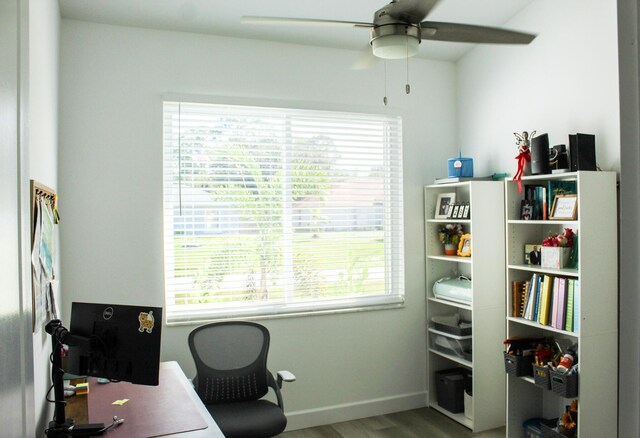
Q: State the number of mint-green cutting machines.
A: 1